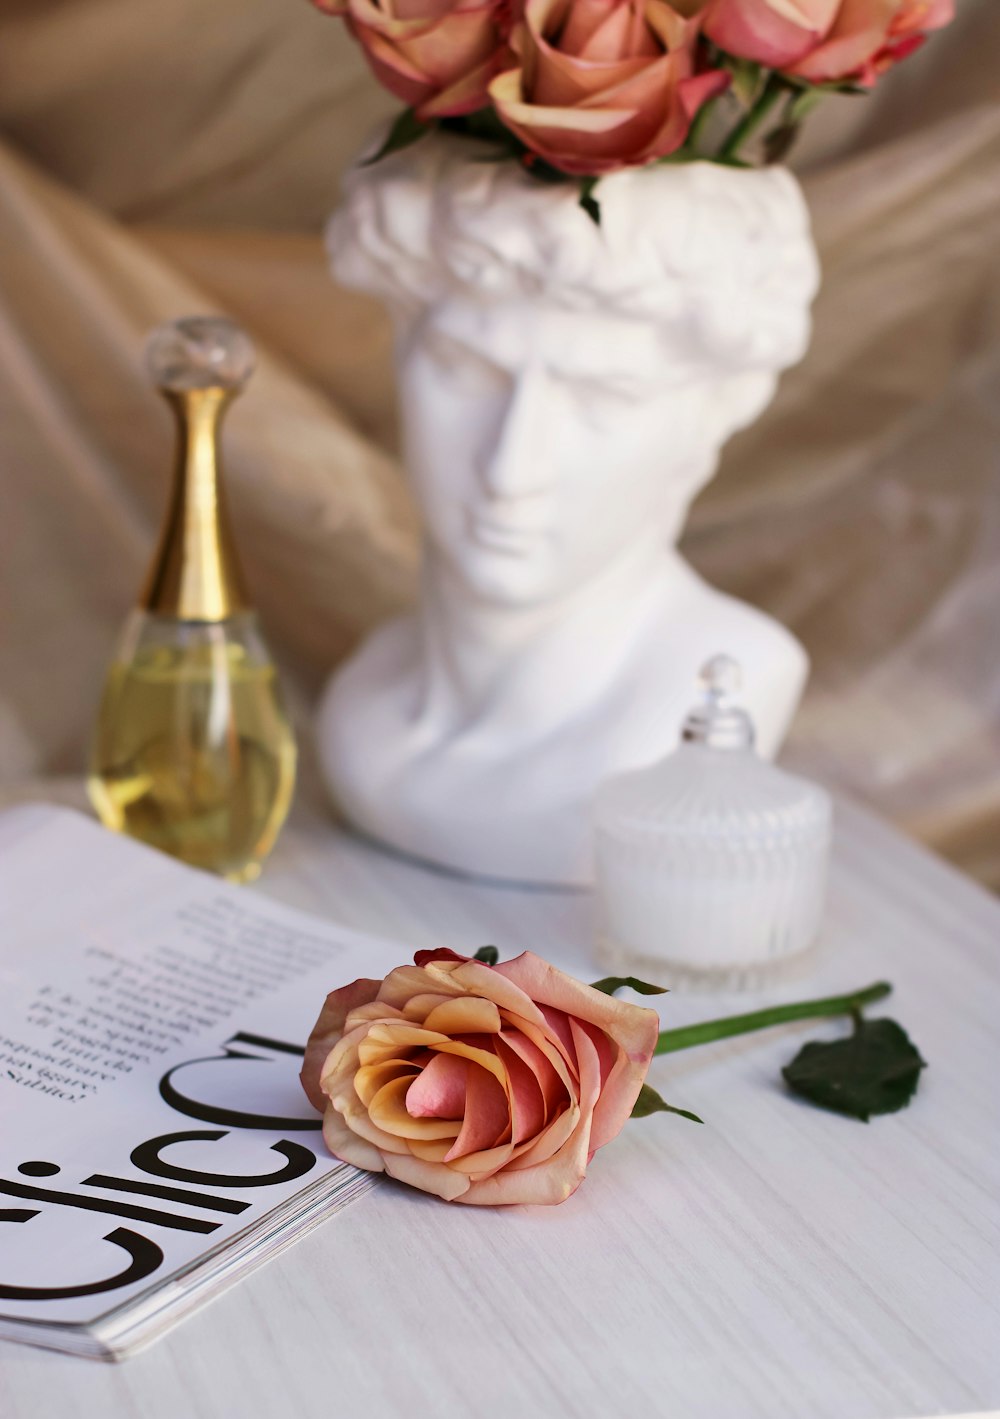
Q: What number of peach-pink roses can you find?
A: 4